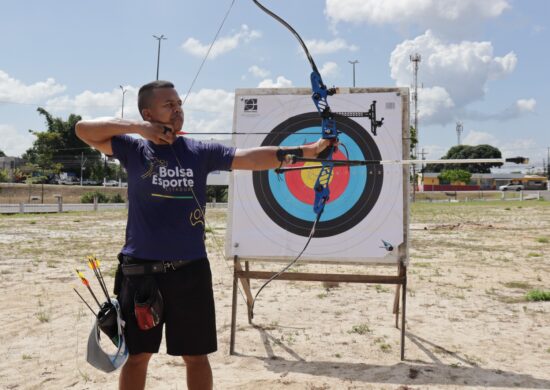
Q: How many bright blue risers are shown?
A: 1